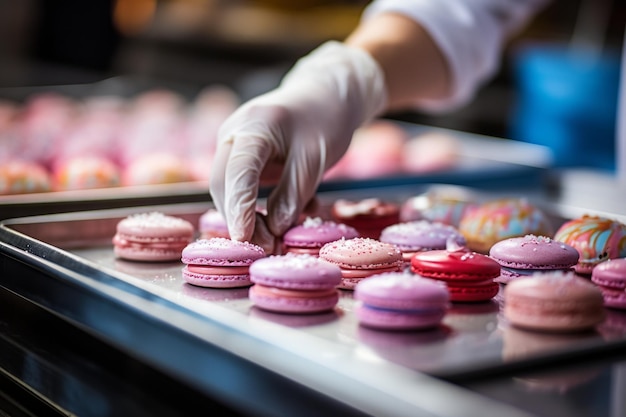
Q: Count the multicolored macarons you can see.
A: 3